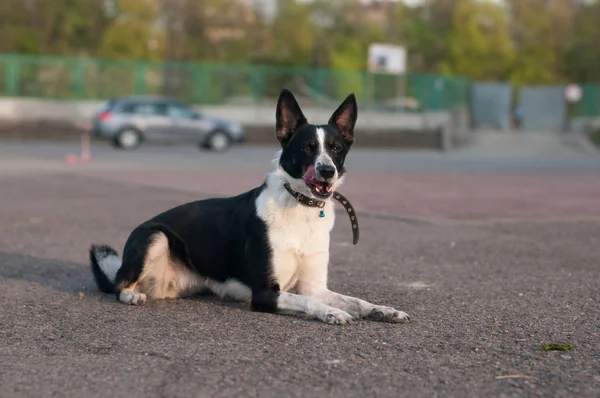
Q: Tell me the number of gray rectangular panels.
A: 2